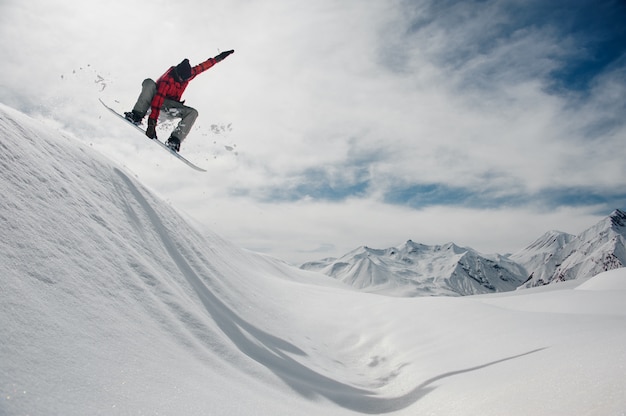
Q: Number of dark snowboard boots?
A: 2